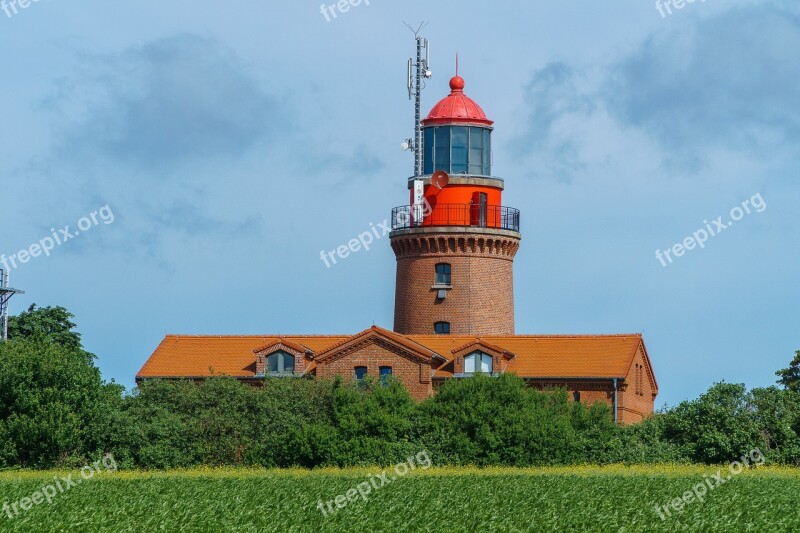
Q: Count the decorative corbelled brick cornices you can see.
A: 1